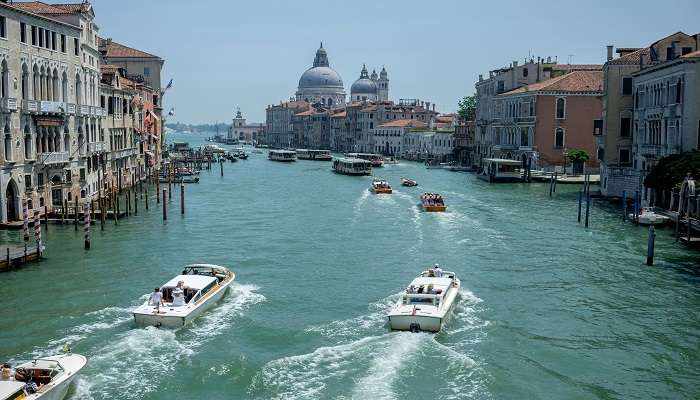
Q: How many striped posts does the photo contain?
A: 3